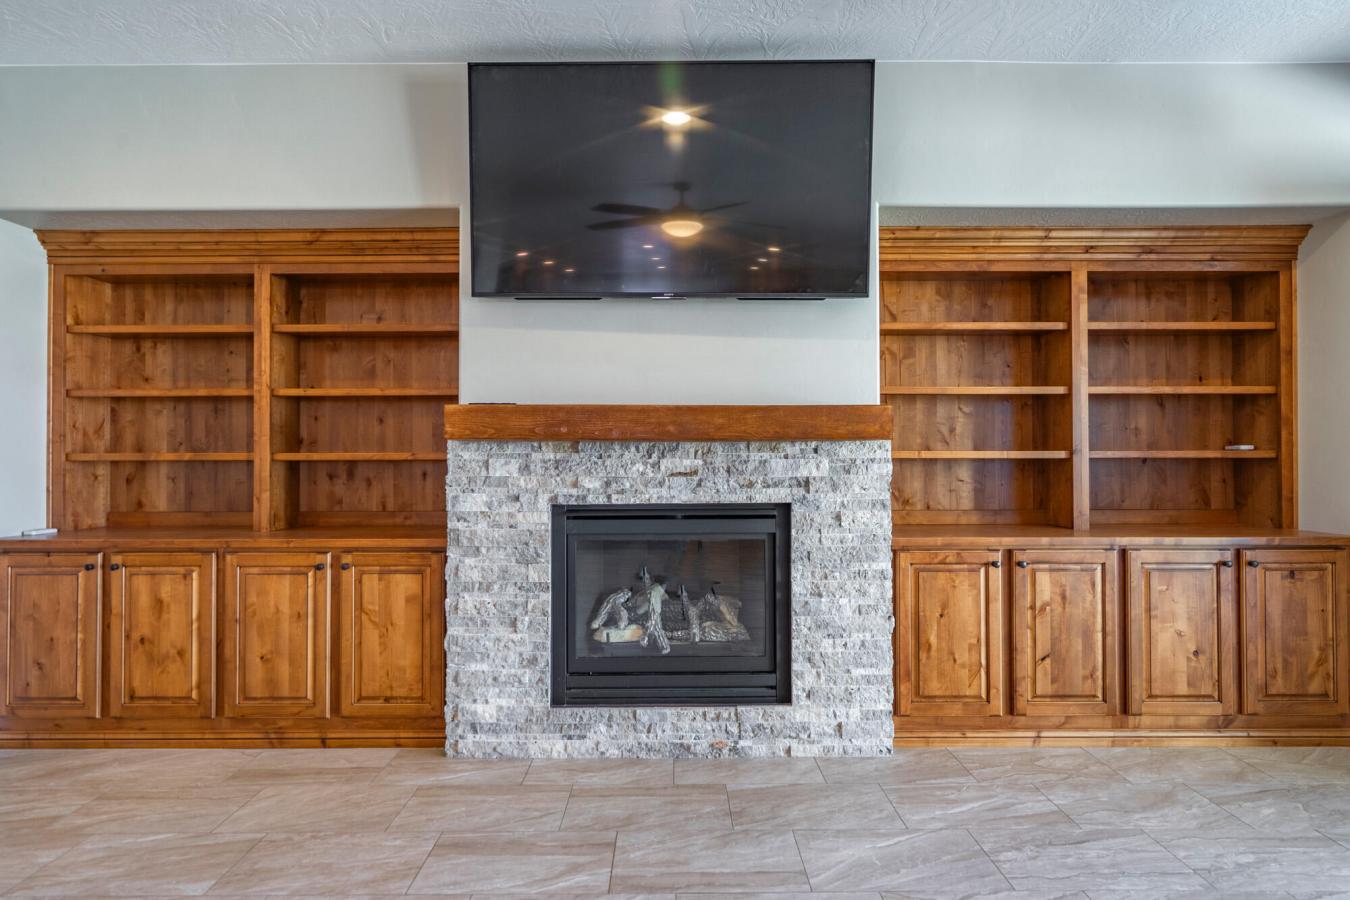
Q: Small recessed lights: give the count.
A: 9